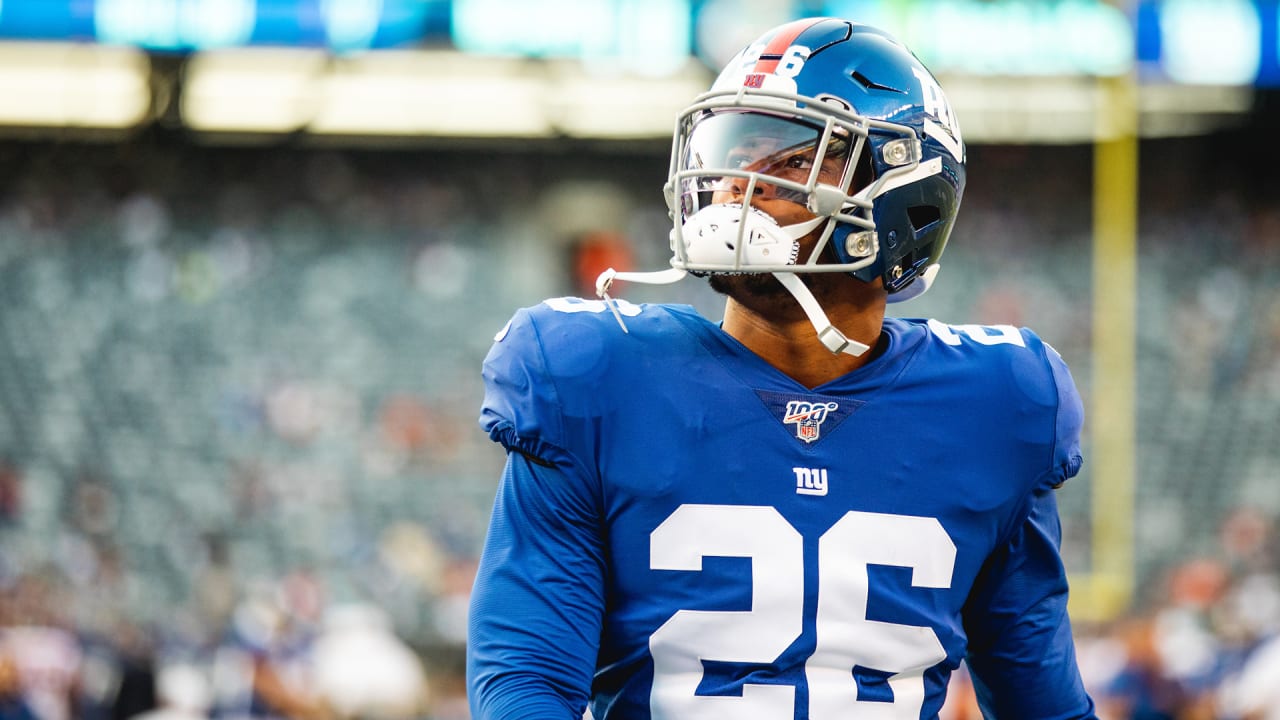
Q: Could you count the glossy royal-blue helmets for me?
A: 1